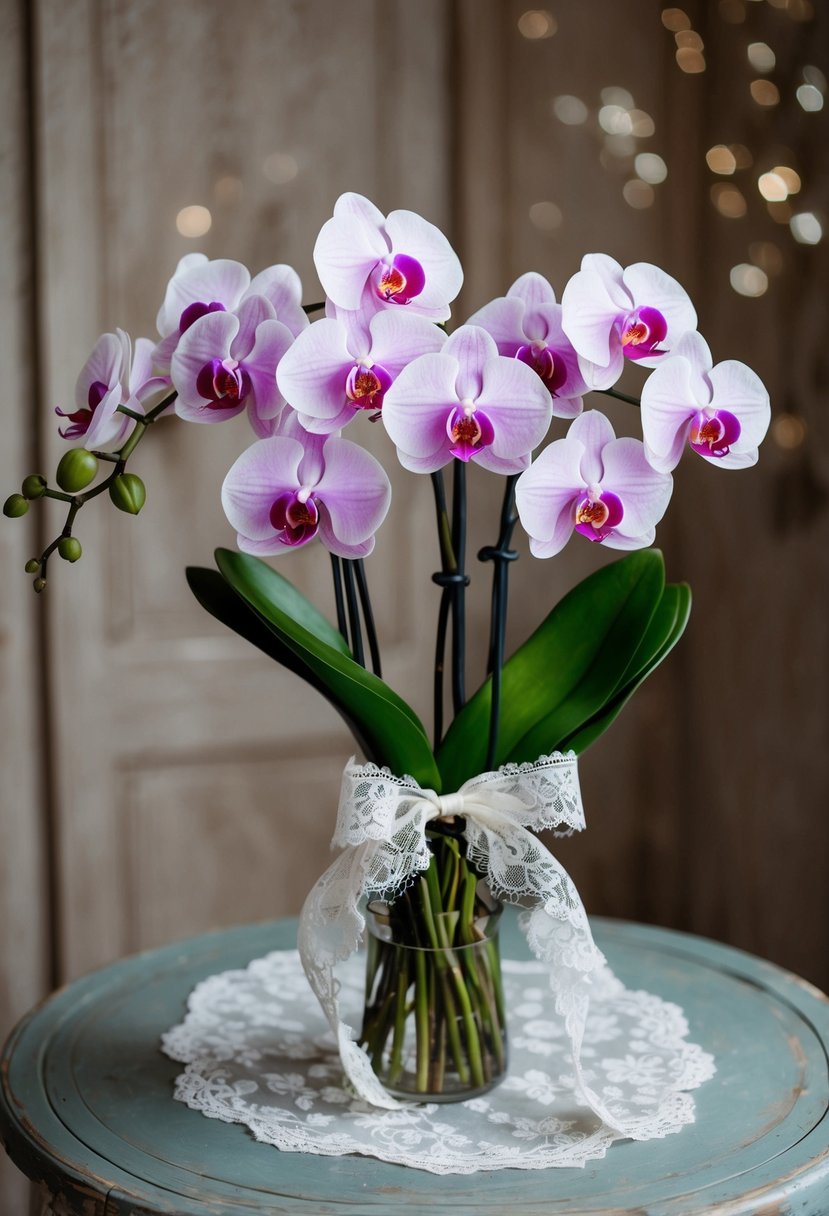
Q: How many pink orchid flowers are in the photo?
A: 11